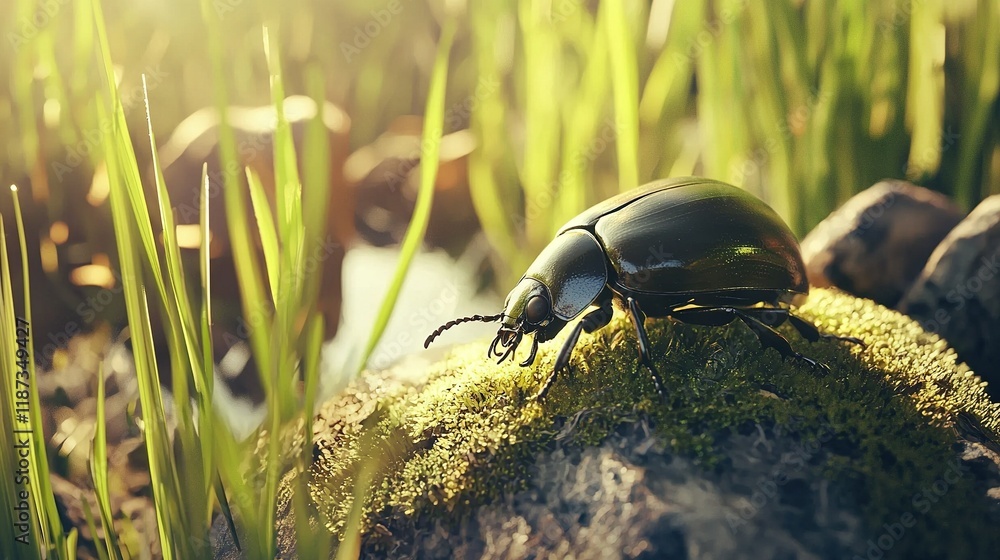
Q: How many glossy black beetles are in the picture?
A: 1